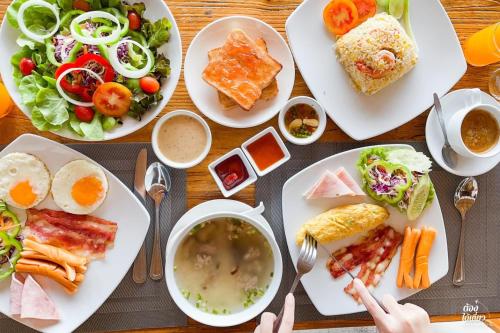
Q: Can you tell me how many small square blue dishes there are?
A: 0